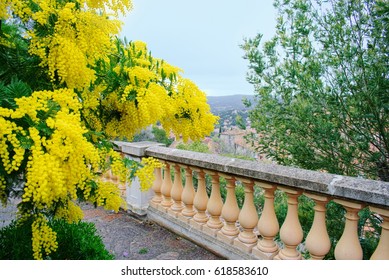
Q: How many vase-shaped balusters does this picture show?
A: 13